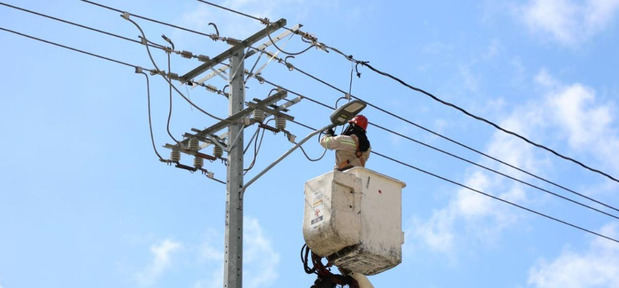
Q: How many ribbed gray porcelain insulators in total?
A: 6